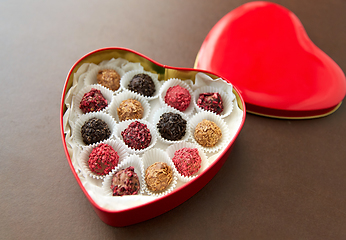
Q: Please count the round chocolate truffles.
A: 14